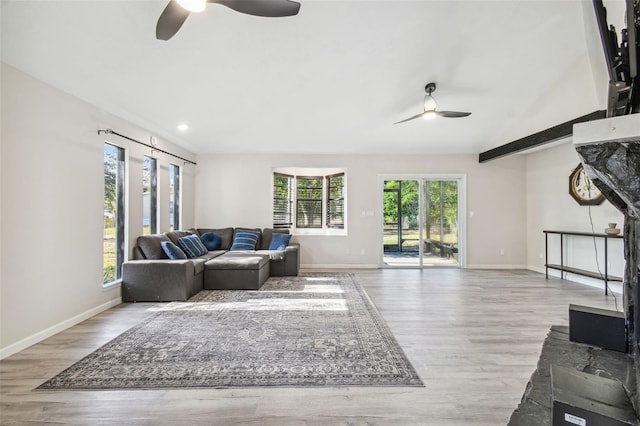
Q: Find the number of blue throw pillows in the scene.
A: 5